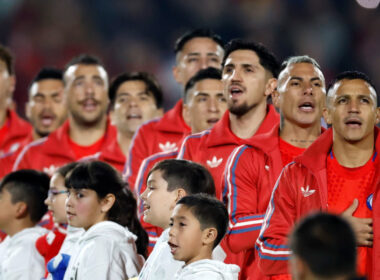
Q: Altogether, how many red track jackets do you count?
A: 9